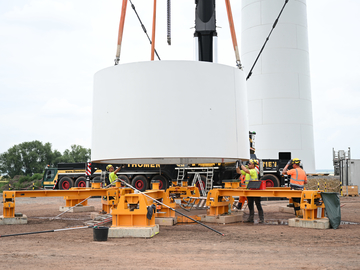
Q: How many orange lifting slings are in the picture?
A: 3